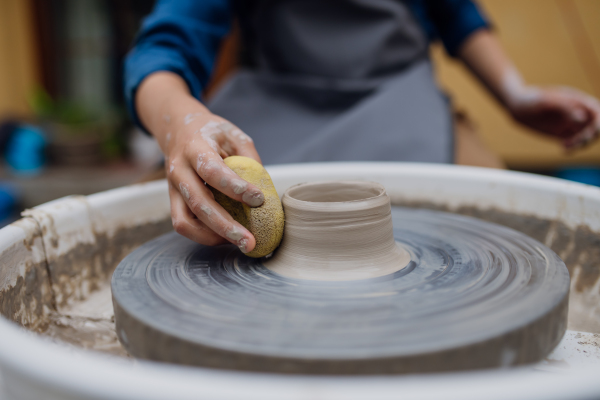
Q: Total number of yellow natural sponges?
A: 1